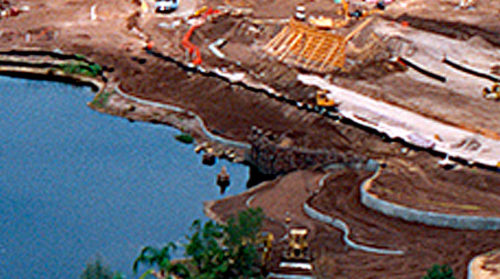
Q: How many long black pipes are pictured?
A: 2